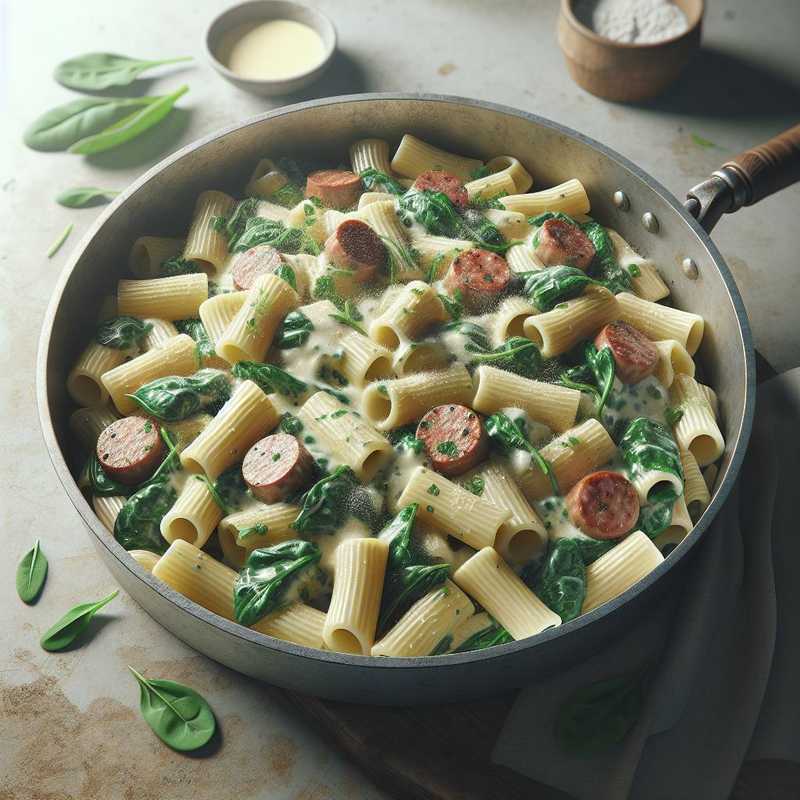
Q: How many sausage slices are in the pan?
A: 11